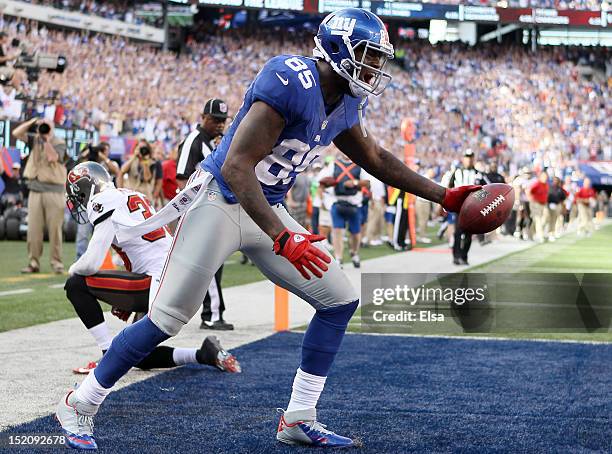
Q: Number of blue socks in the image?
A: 2